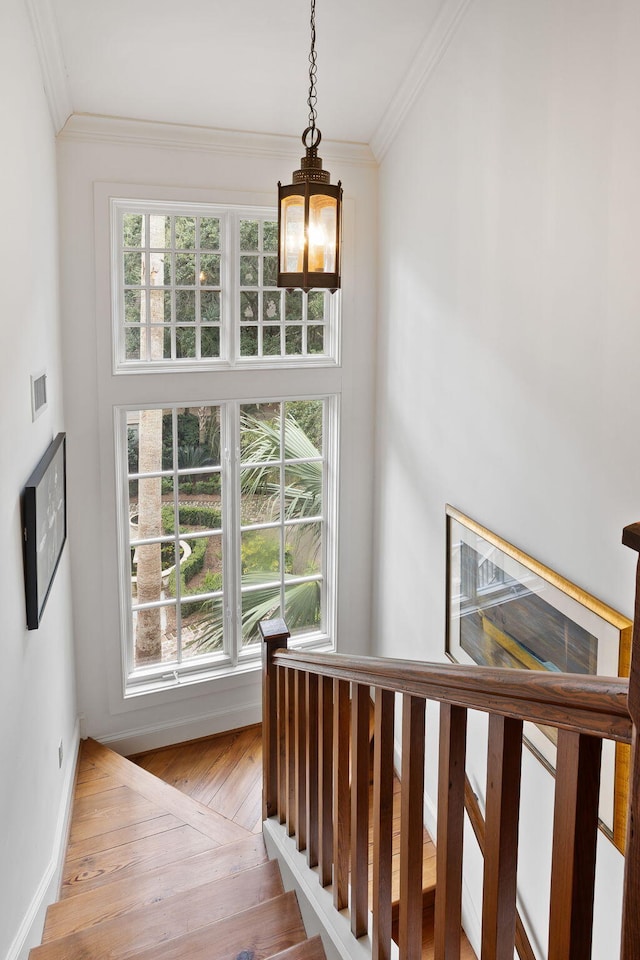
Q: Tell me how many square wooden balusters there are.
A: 12